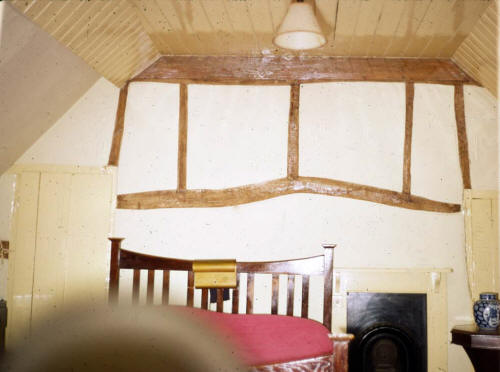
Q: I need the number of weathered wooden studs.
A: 5